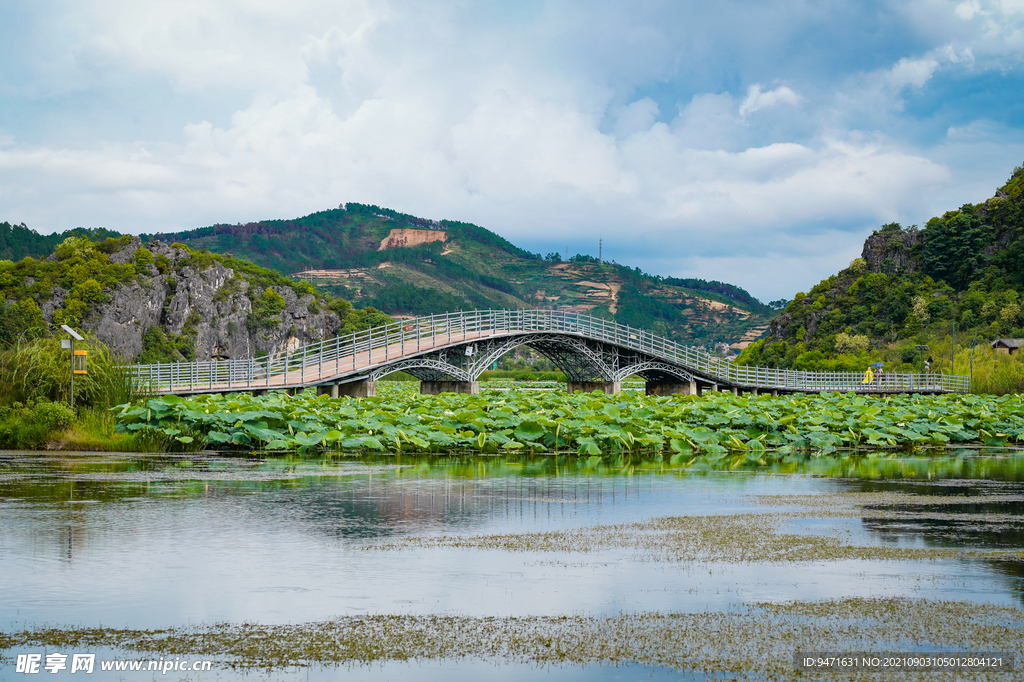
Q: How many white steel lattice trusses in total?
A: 3